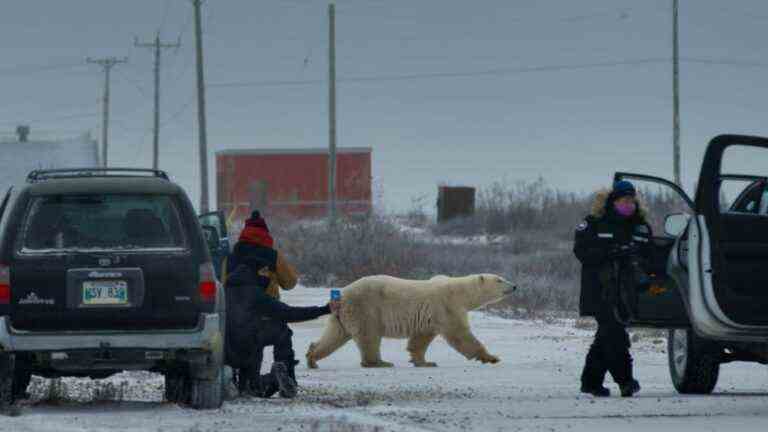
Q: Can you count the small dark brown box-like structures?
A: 1